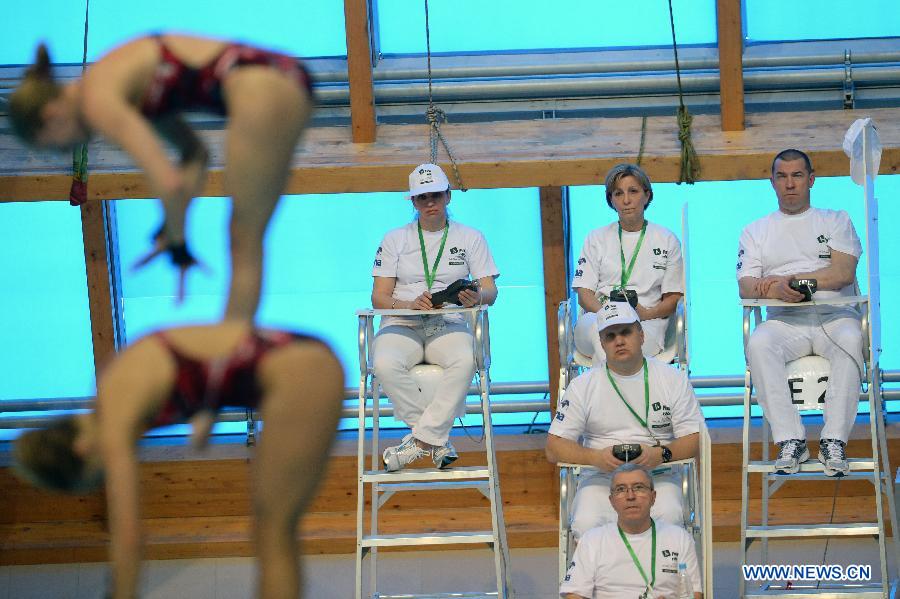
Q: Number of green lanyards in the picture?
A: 4